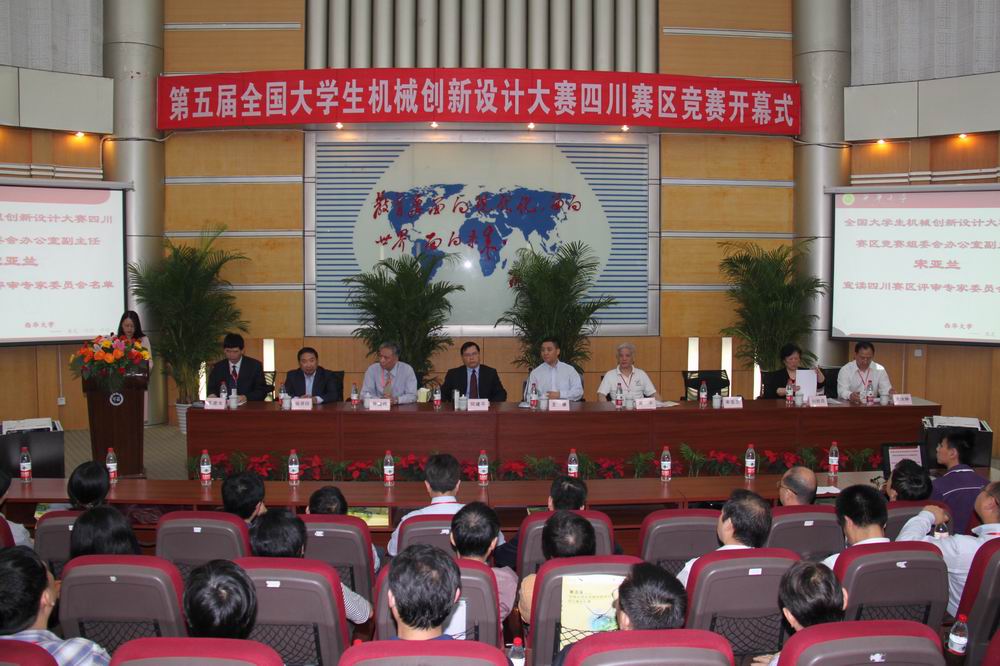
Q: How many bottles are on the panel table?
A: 9